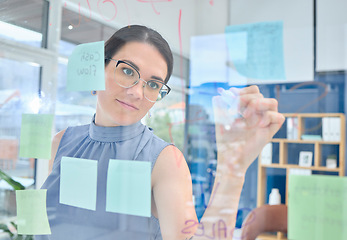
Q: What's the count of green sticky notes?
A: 3